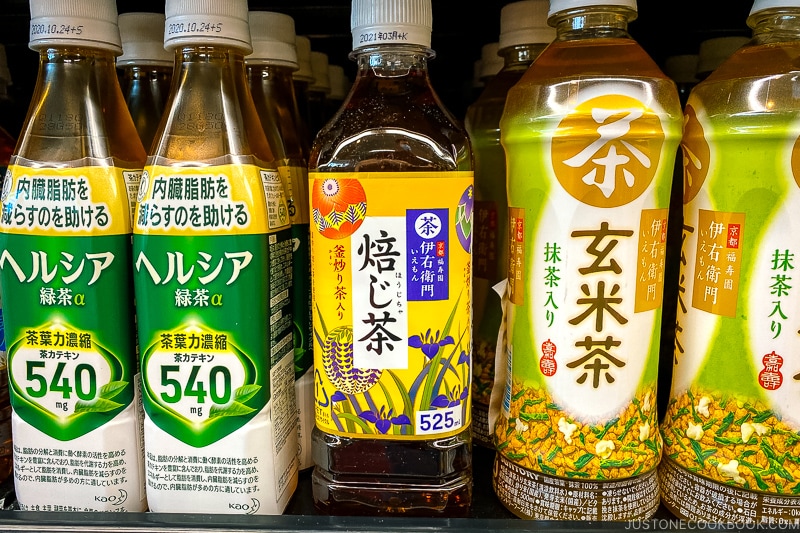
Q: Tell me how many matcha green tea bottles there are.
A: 2